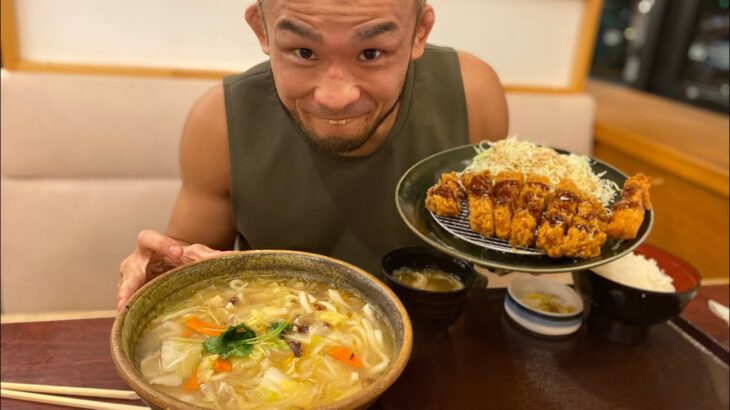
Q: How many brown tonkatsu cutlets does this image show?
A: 7